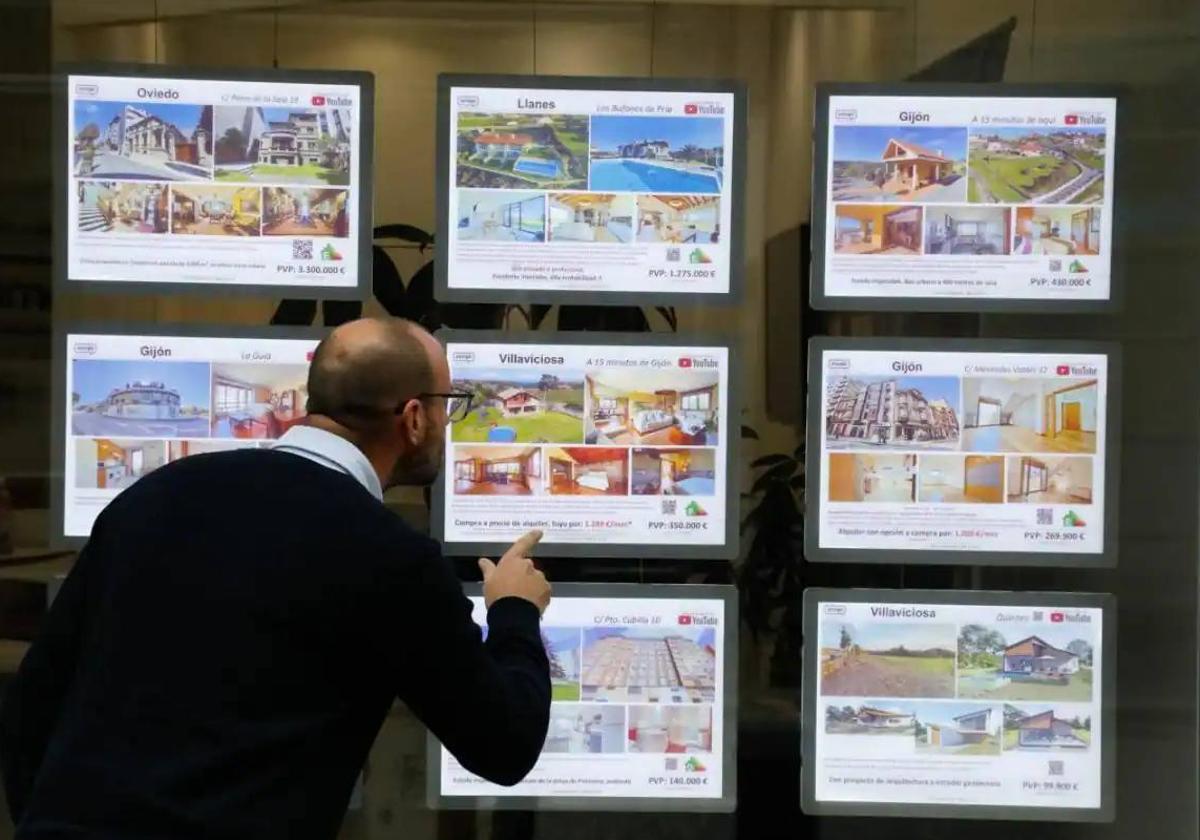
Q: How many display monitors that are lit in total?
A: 8